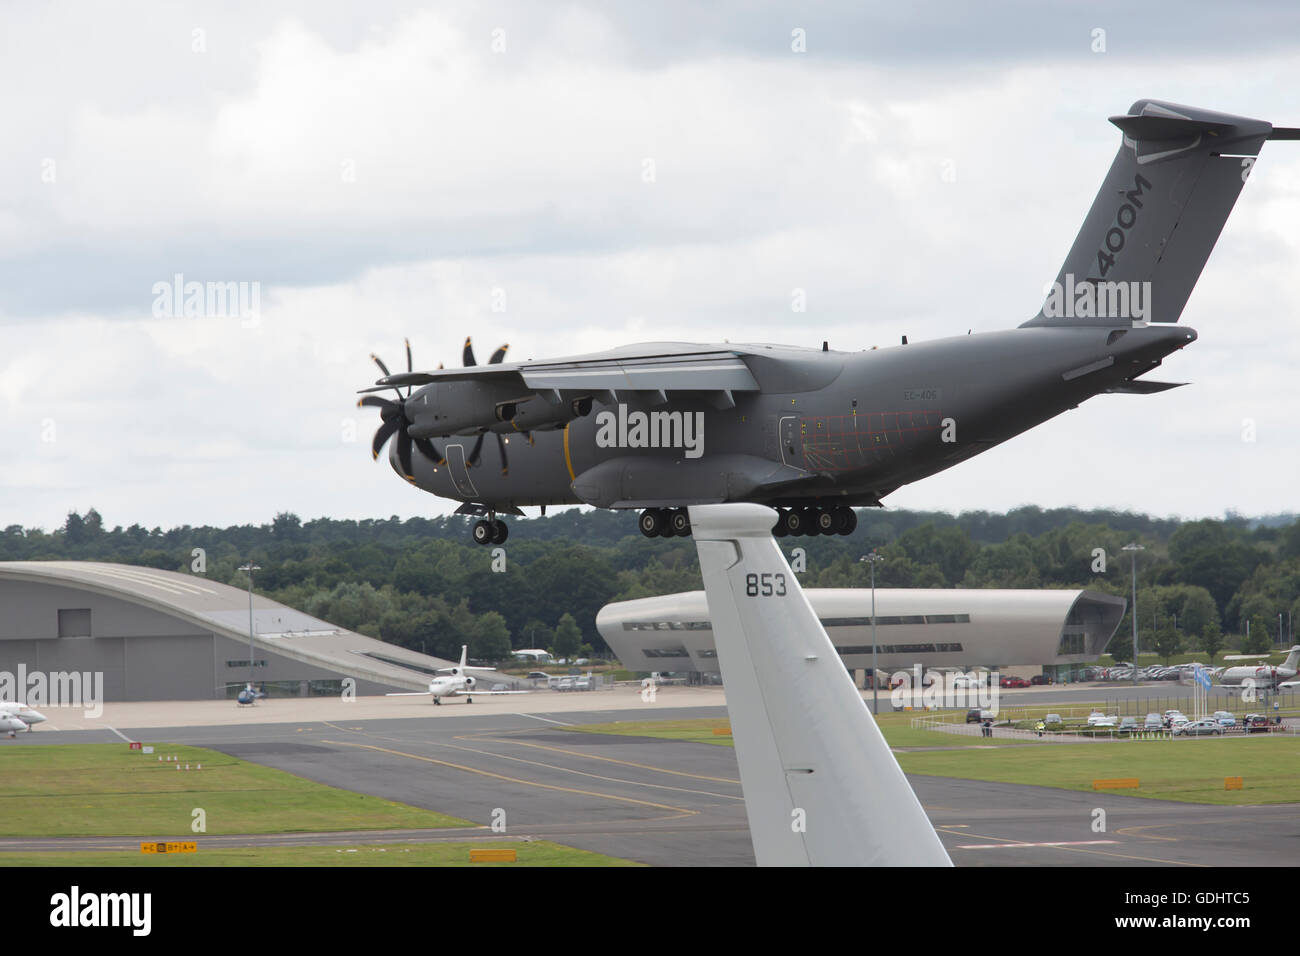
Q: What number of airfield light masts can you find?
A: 3